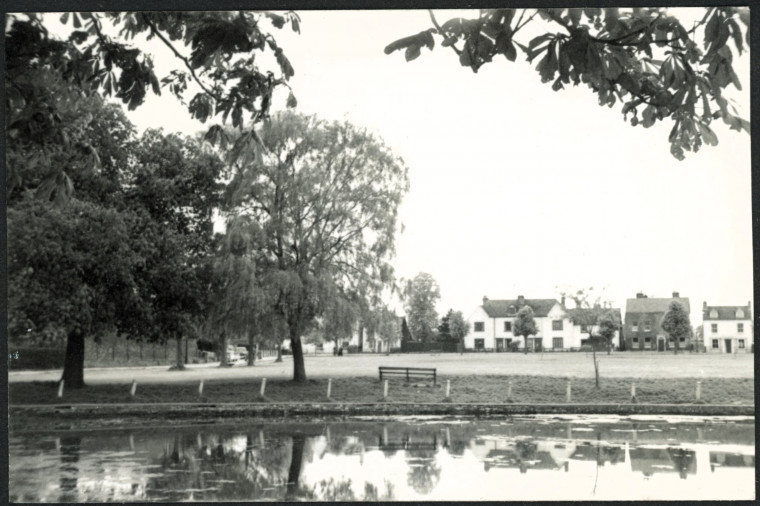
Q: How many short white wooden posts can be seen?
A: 11